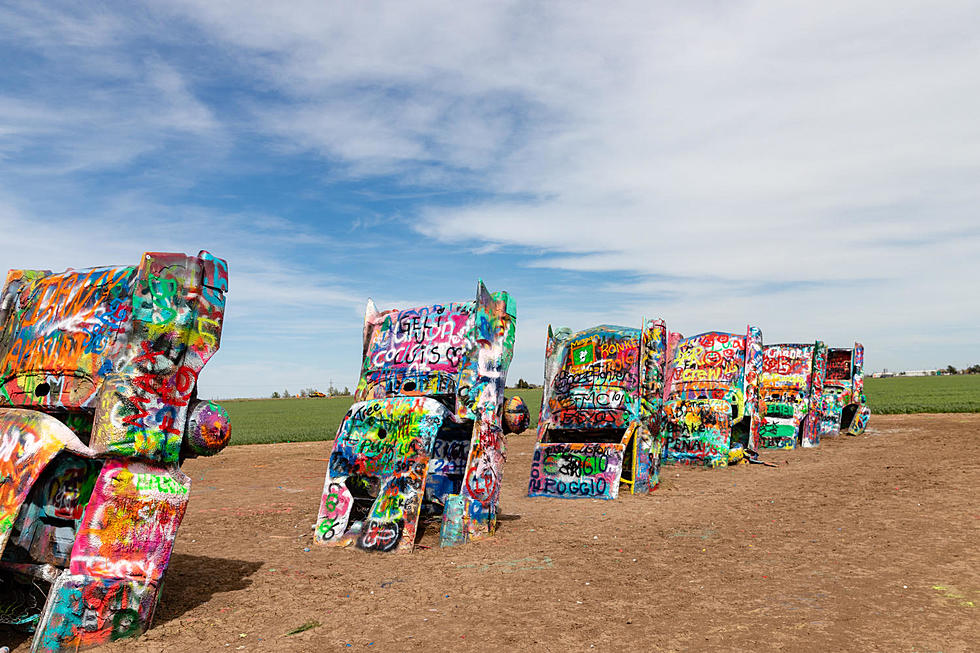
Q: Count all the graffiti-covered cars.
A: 6